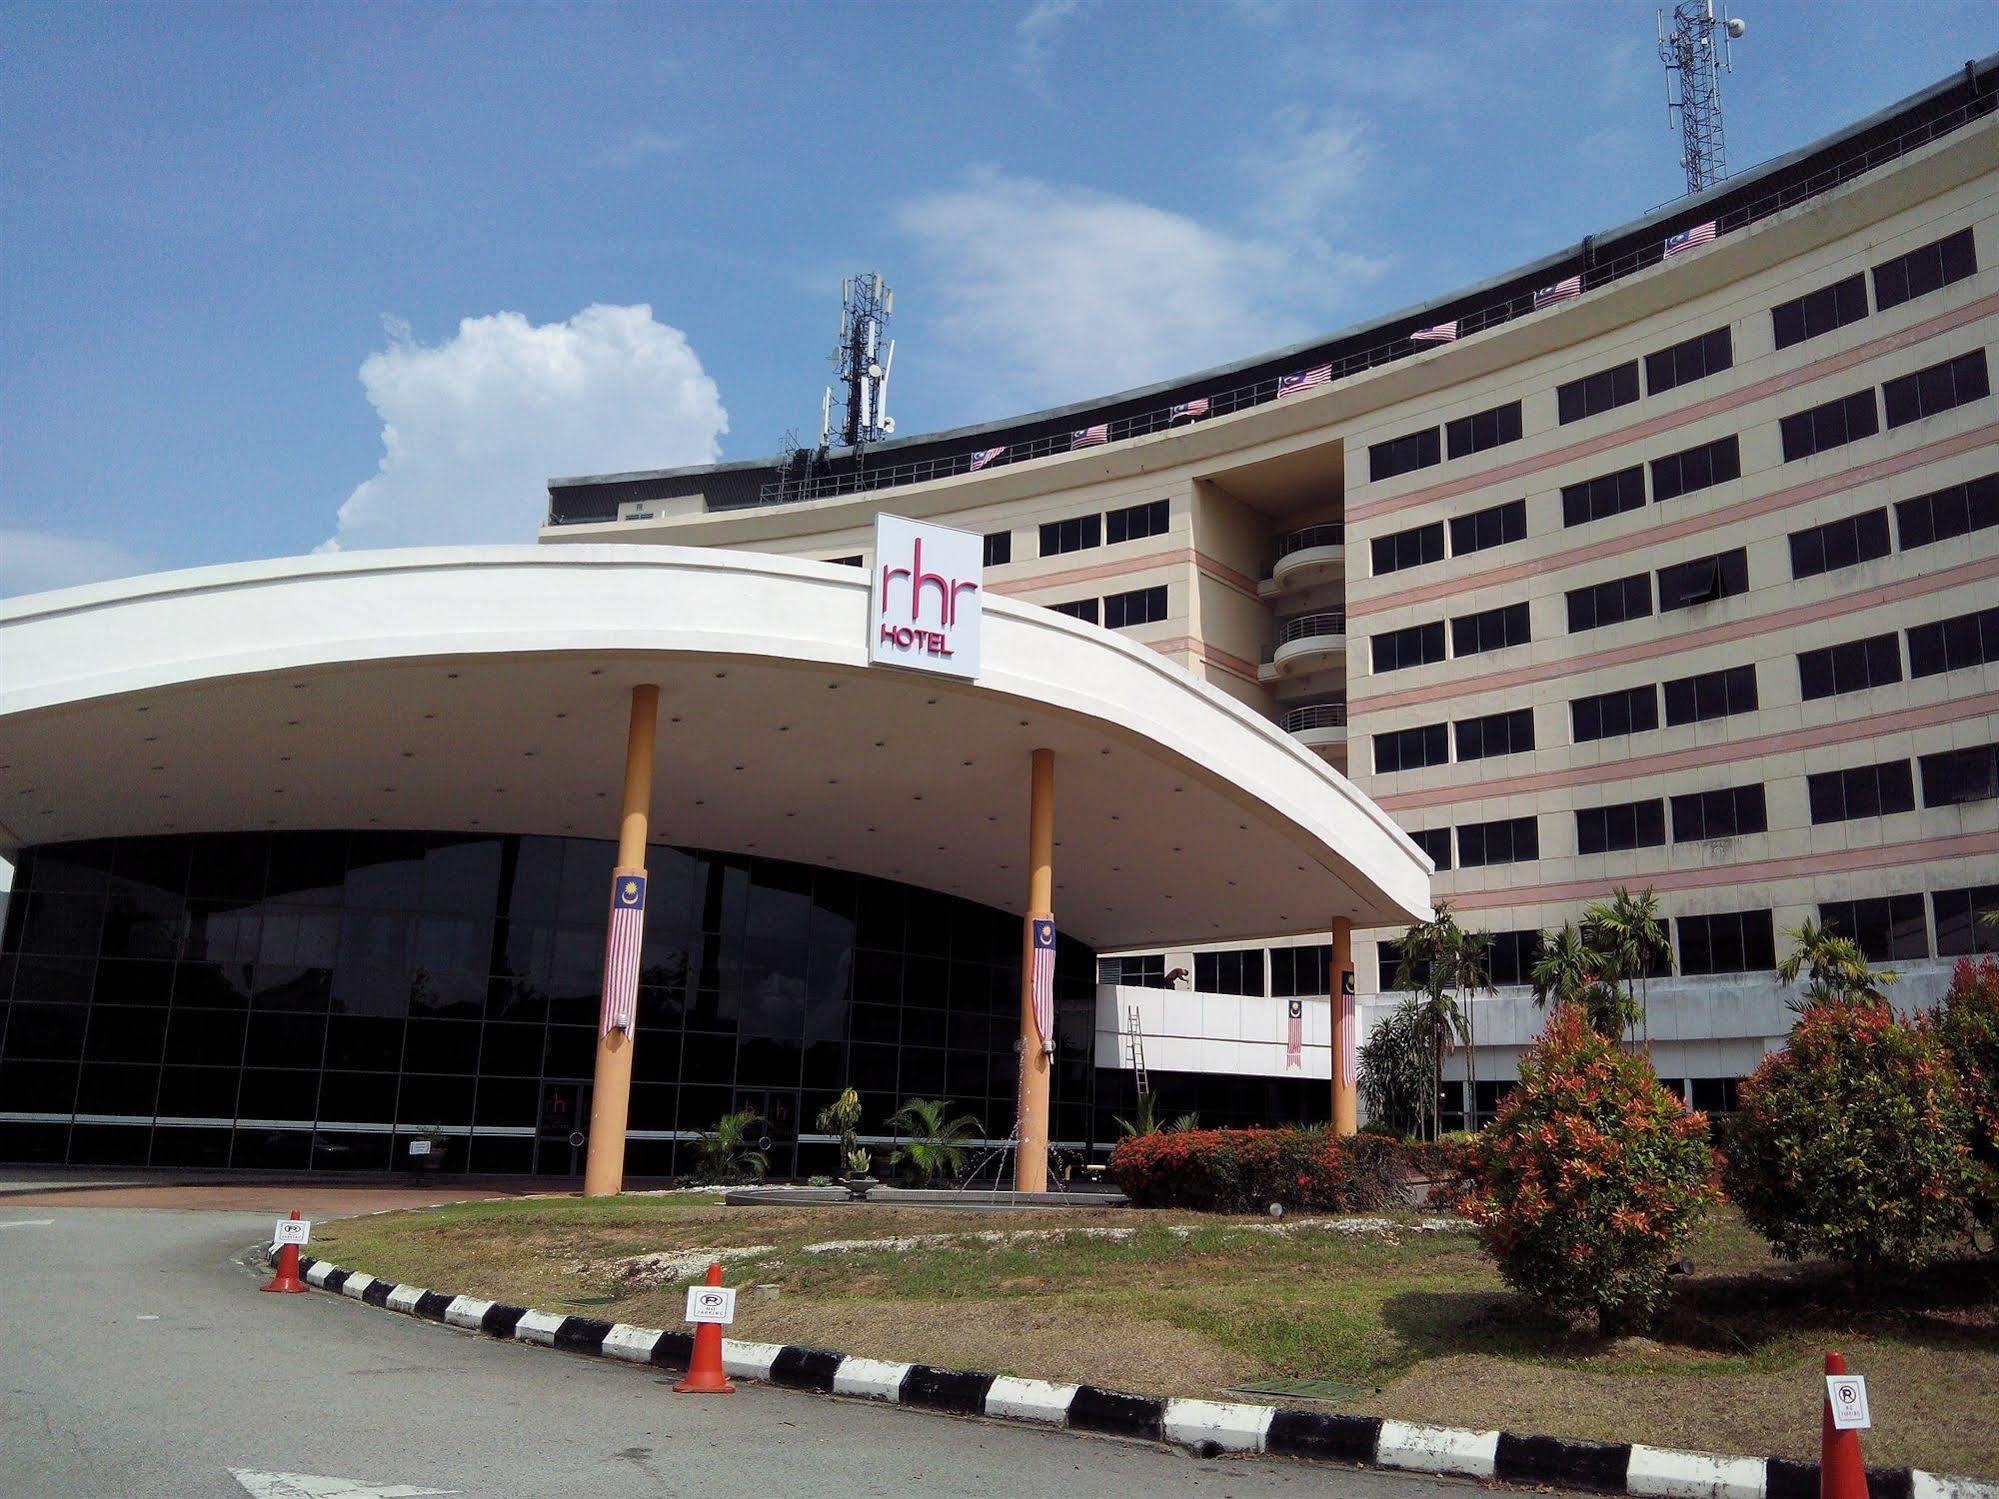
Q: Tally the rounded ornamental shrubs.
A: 3